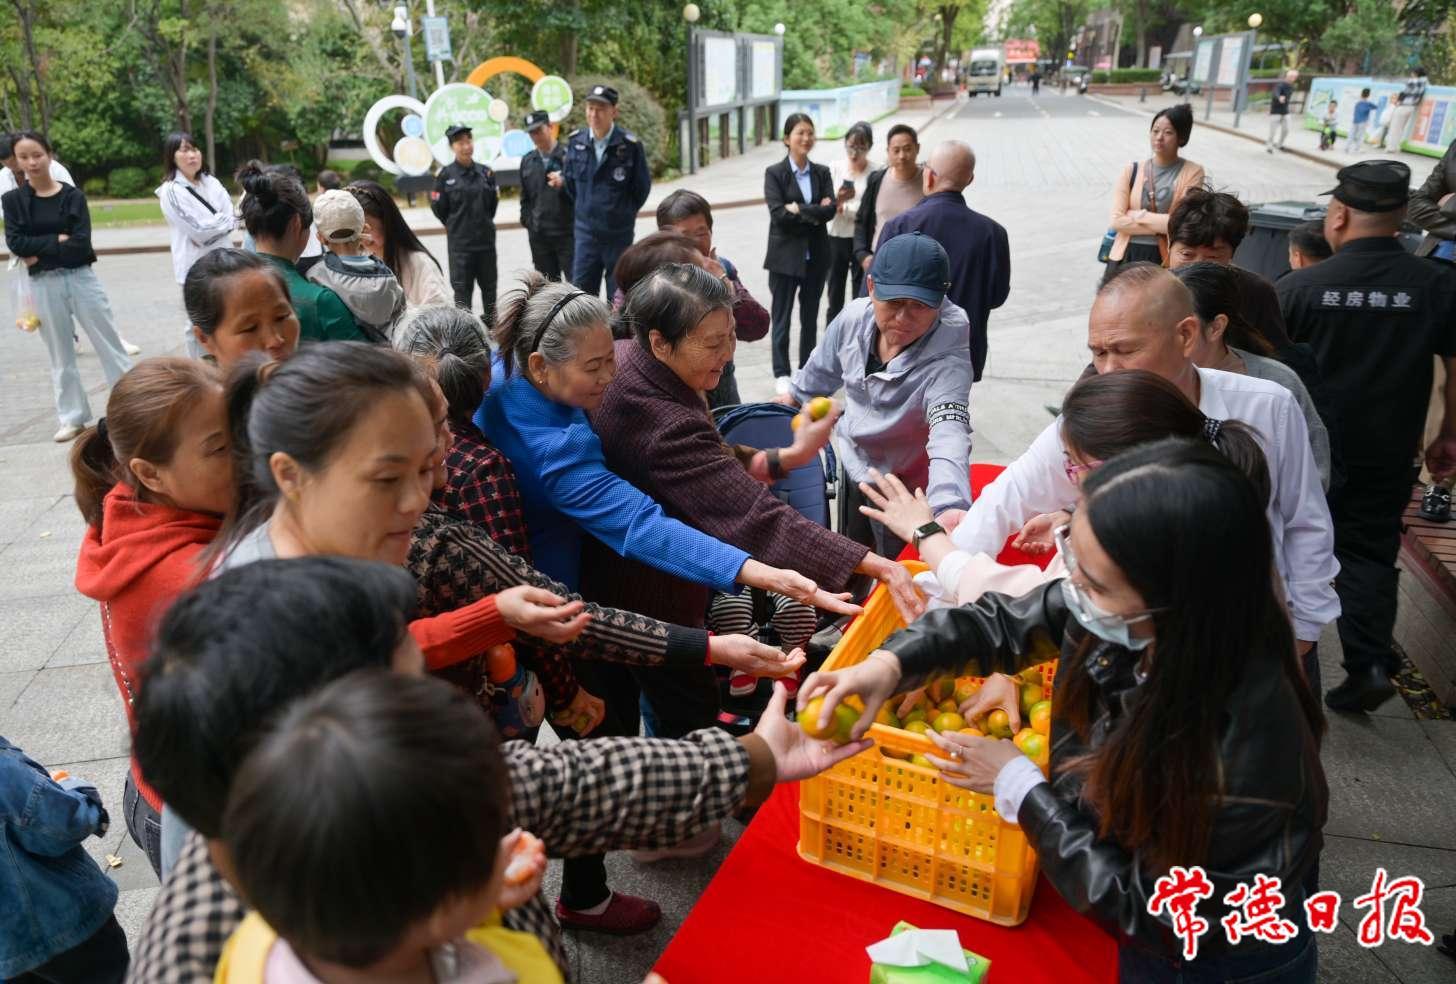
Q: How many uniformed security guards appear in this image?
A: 4